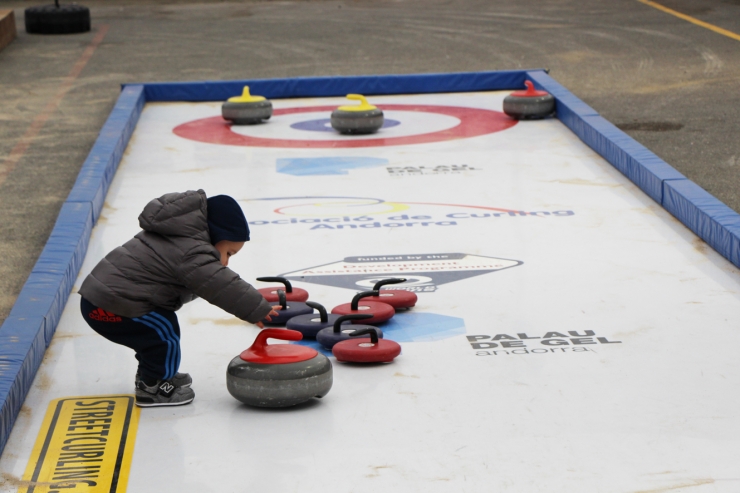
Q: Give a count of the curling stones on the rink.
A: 11